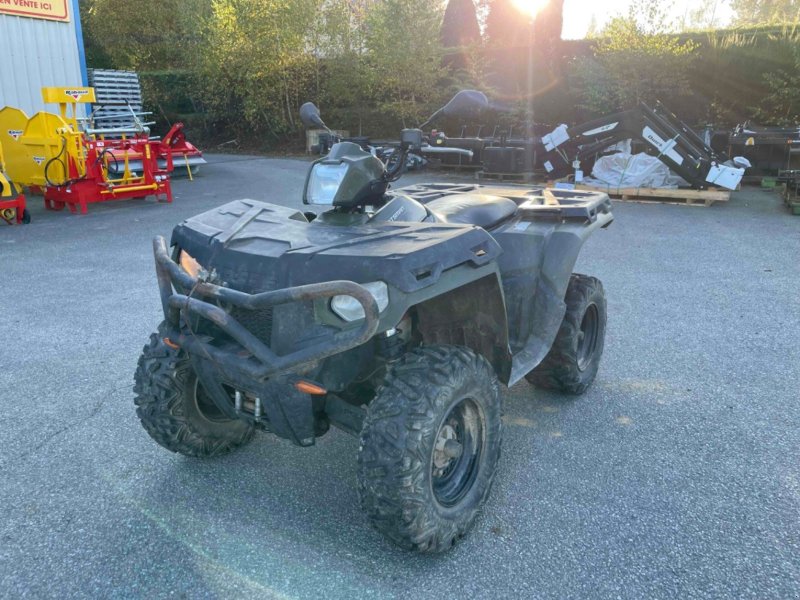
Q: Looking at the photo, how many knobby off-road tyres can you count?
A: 3